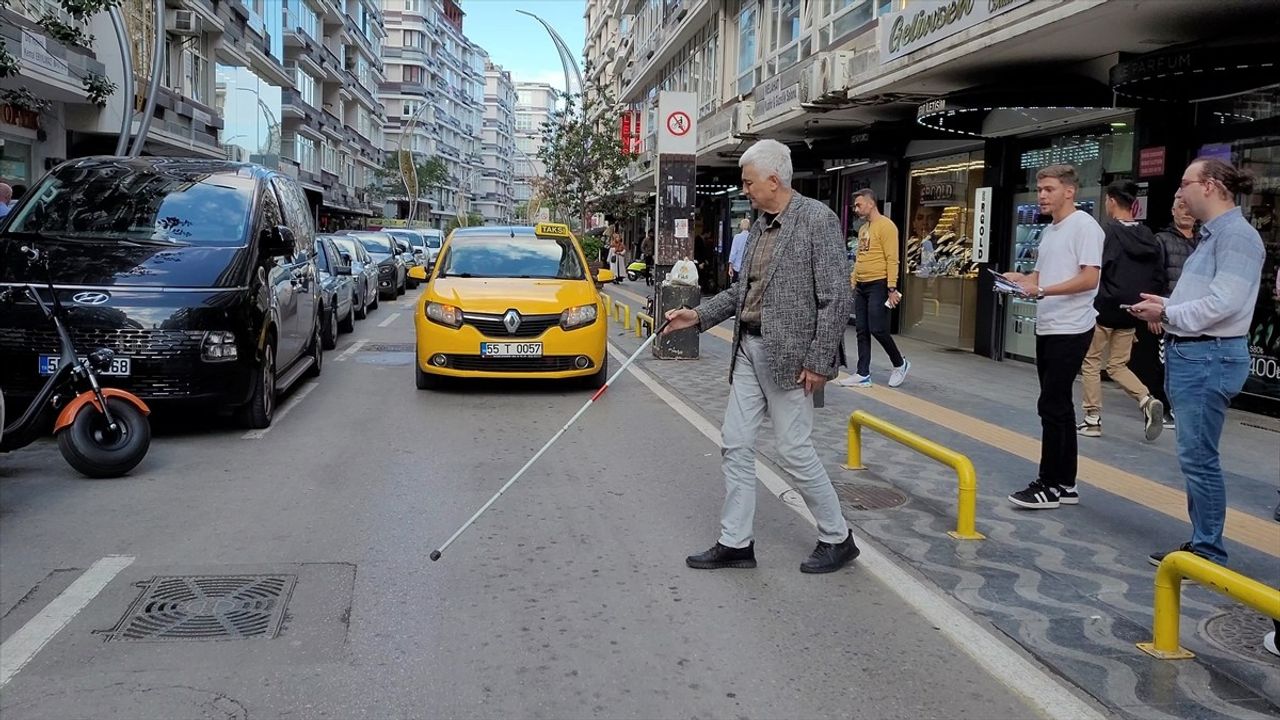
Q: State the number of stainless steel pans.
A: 0